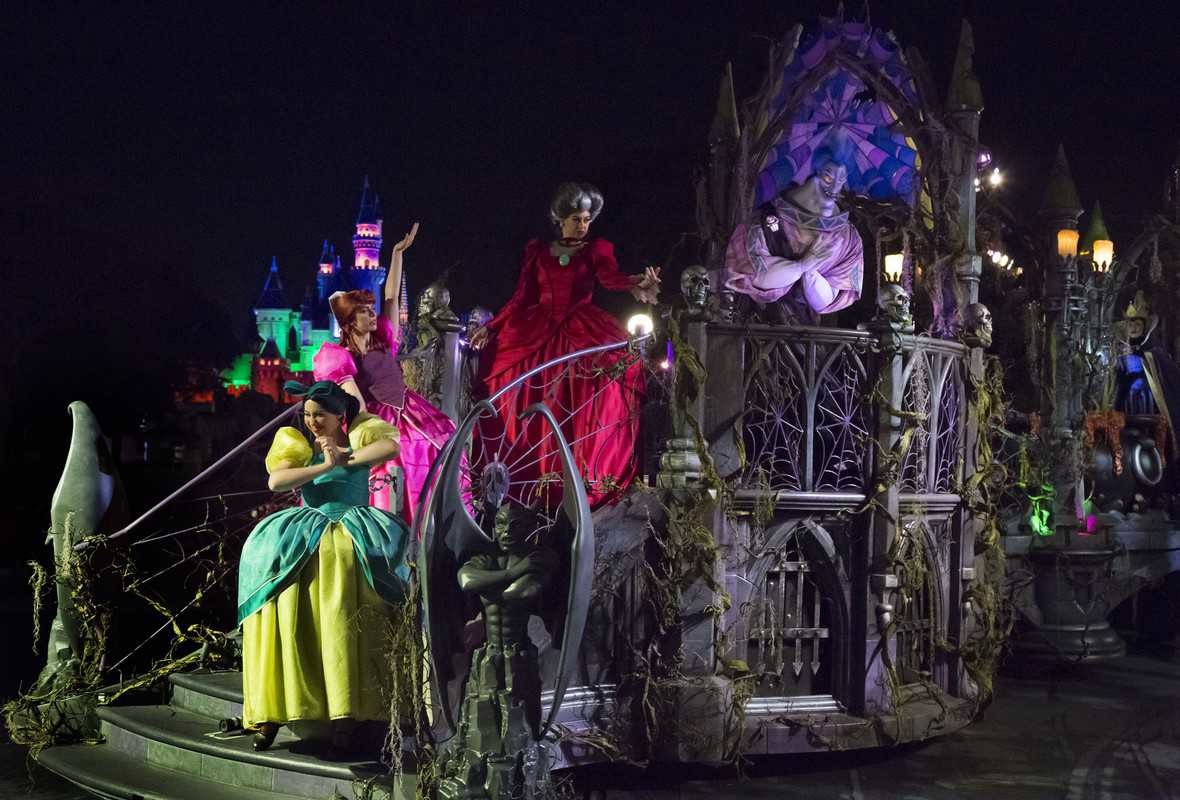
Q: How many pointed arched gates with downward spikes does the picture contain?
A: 2